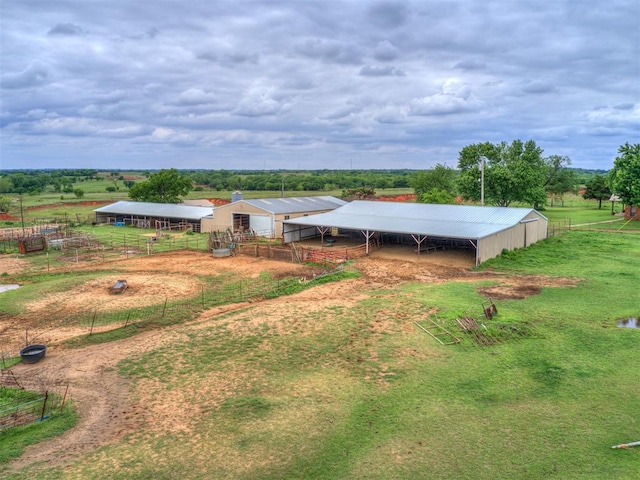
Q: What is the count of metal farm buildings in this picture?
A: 3